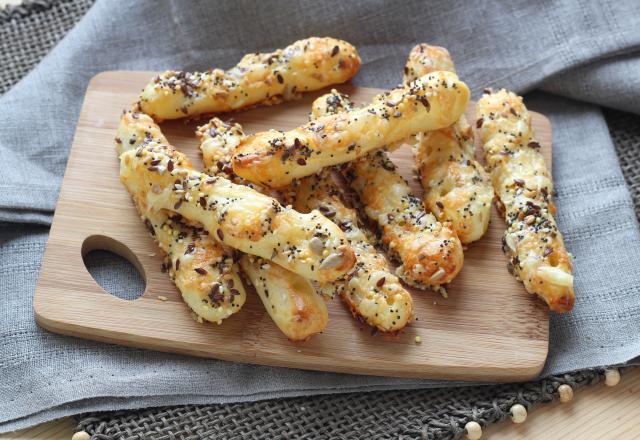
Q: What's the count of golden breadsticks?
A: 9